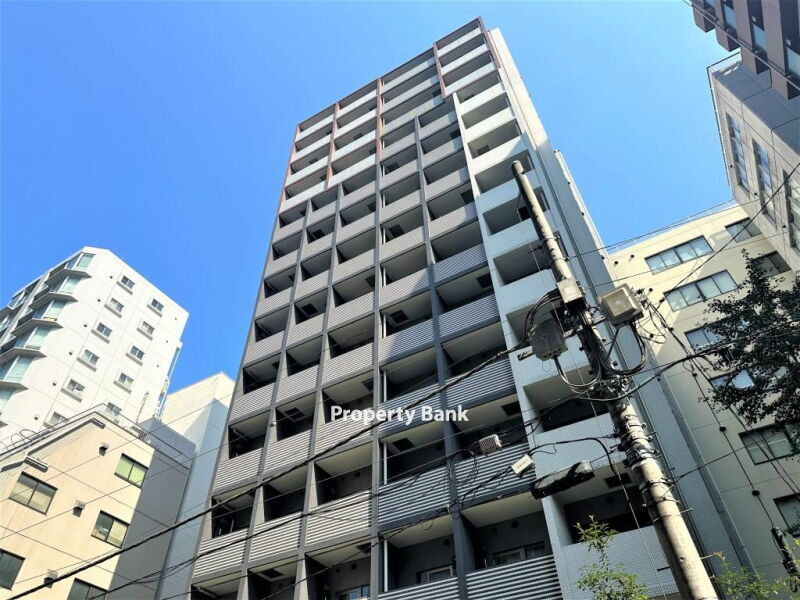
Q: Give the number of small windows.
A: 11